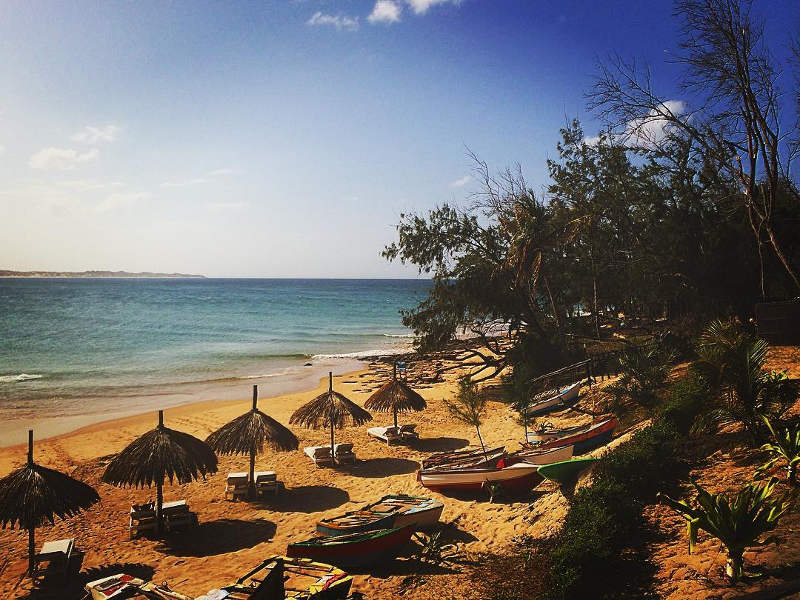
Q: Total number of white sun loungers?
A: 9